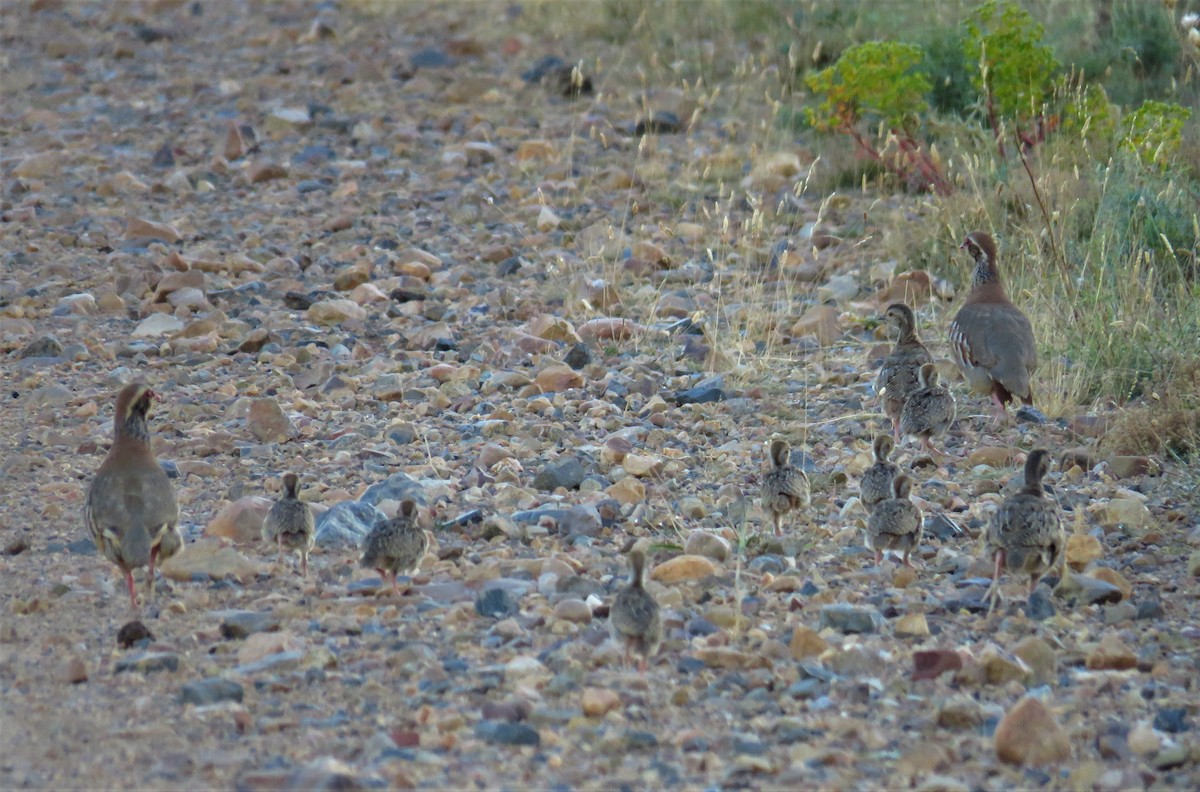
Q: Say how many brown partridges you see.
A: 11